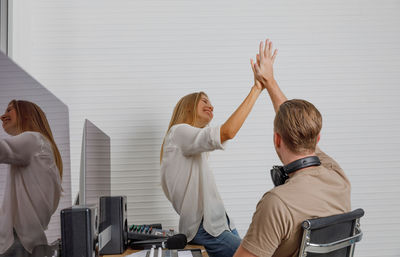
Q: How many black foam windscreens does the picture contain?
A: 1